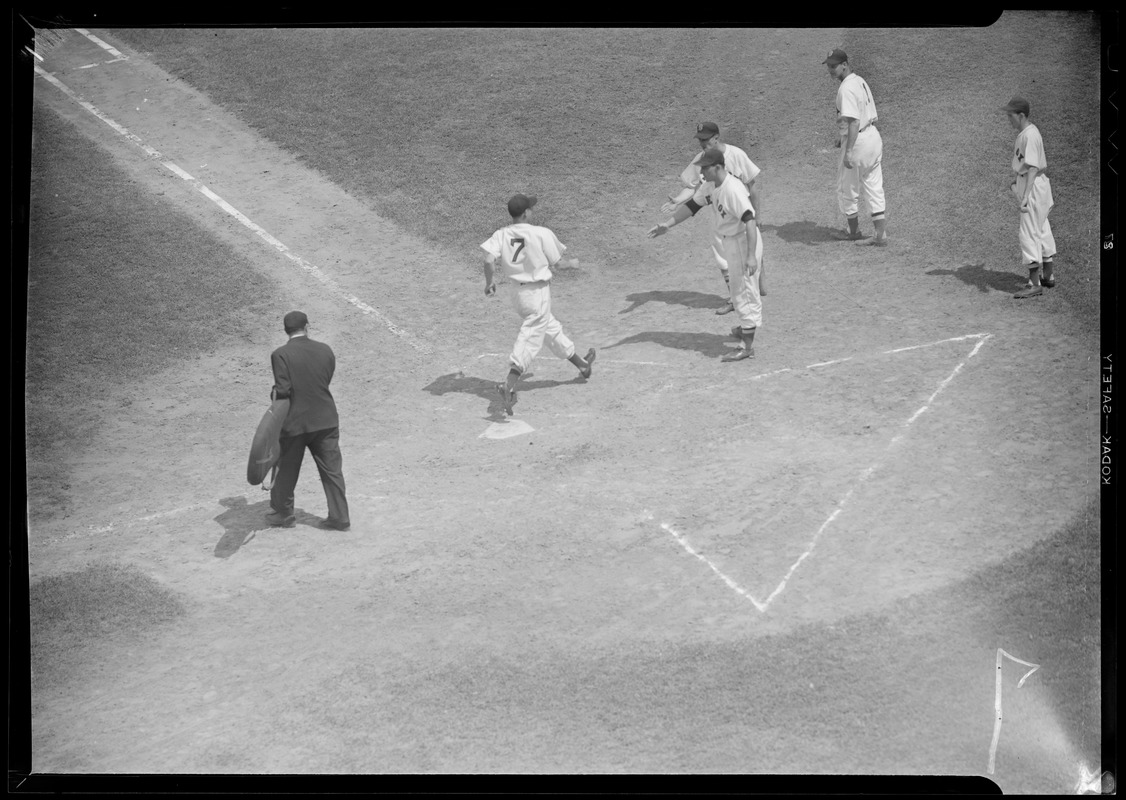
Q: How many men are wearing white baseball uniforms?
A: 5